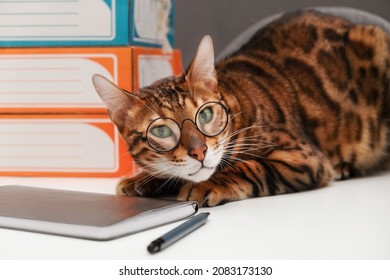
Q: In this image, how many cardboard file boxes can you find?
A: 3